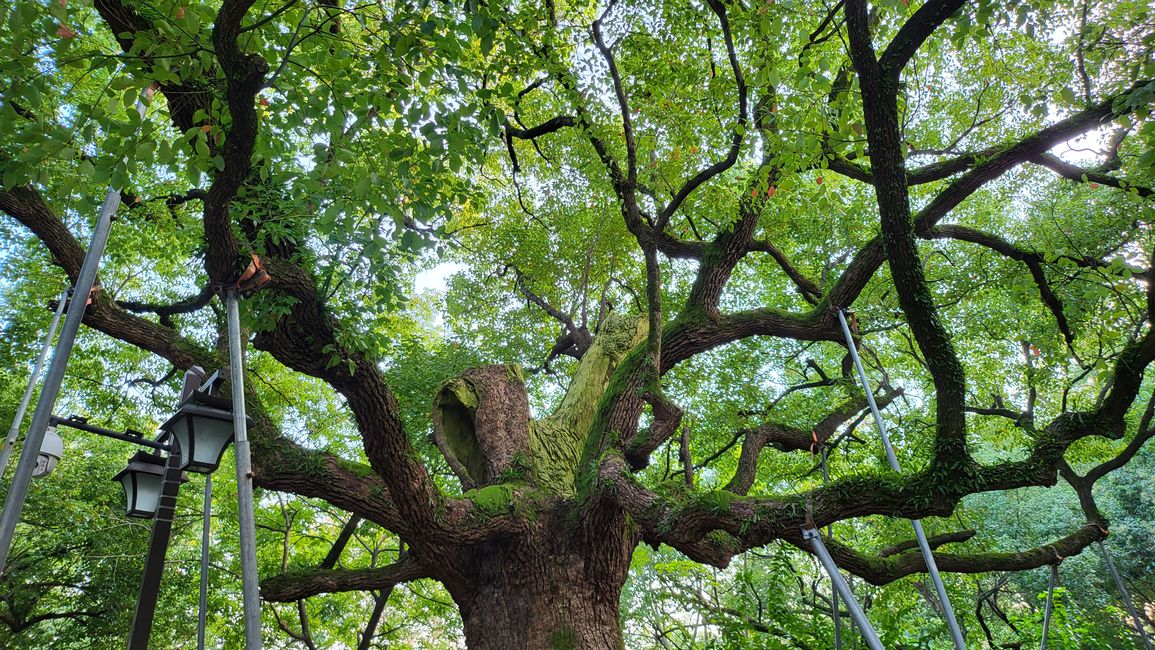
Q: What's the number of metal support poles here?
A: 9